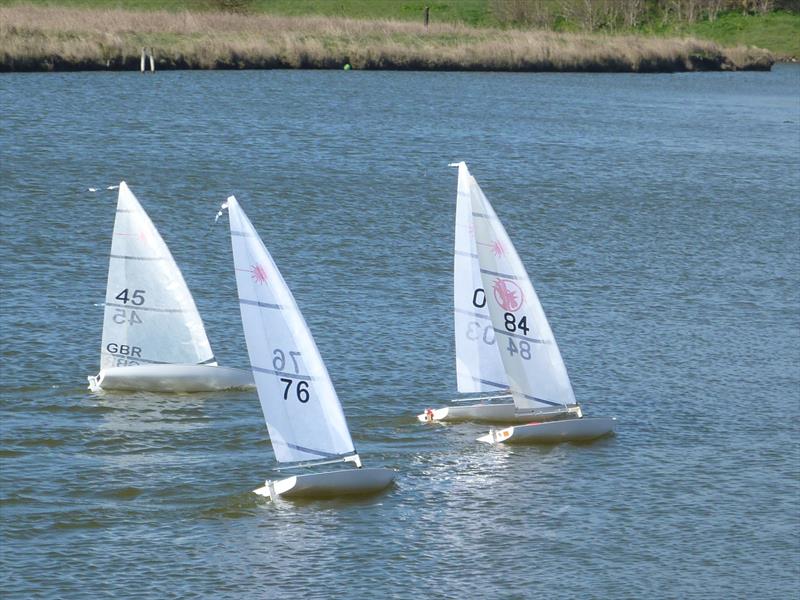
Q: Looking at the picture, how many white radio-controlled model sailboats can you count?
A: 4